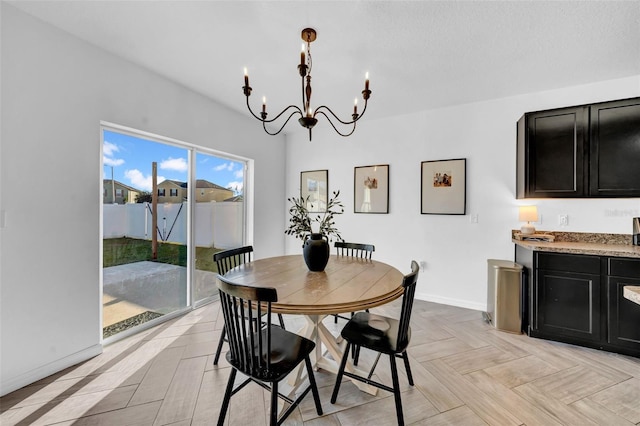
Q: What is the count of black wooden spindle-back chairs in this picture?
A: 4